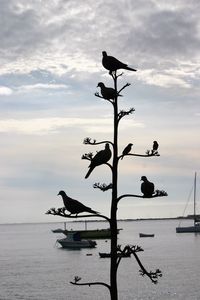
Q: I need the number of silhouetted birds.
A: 7